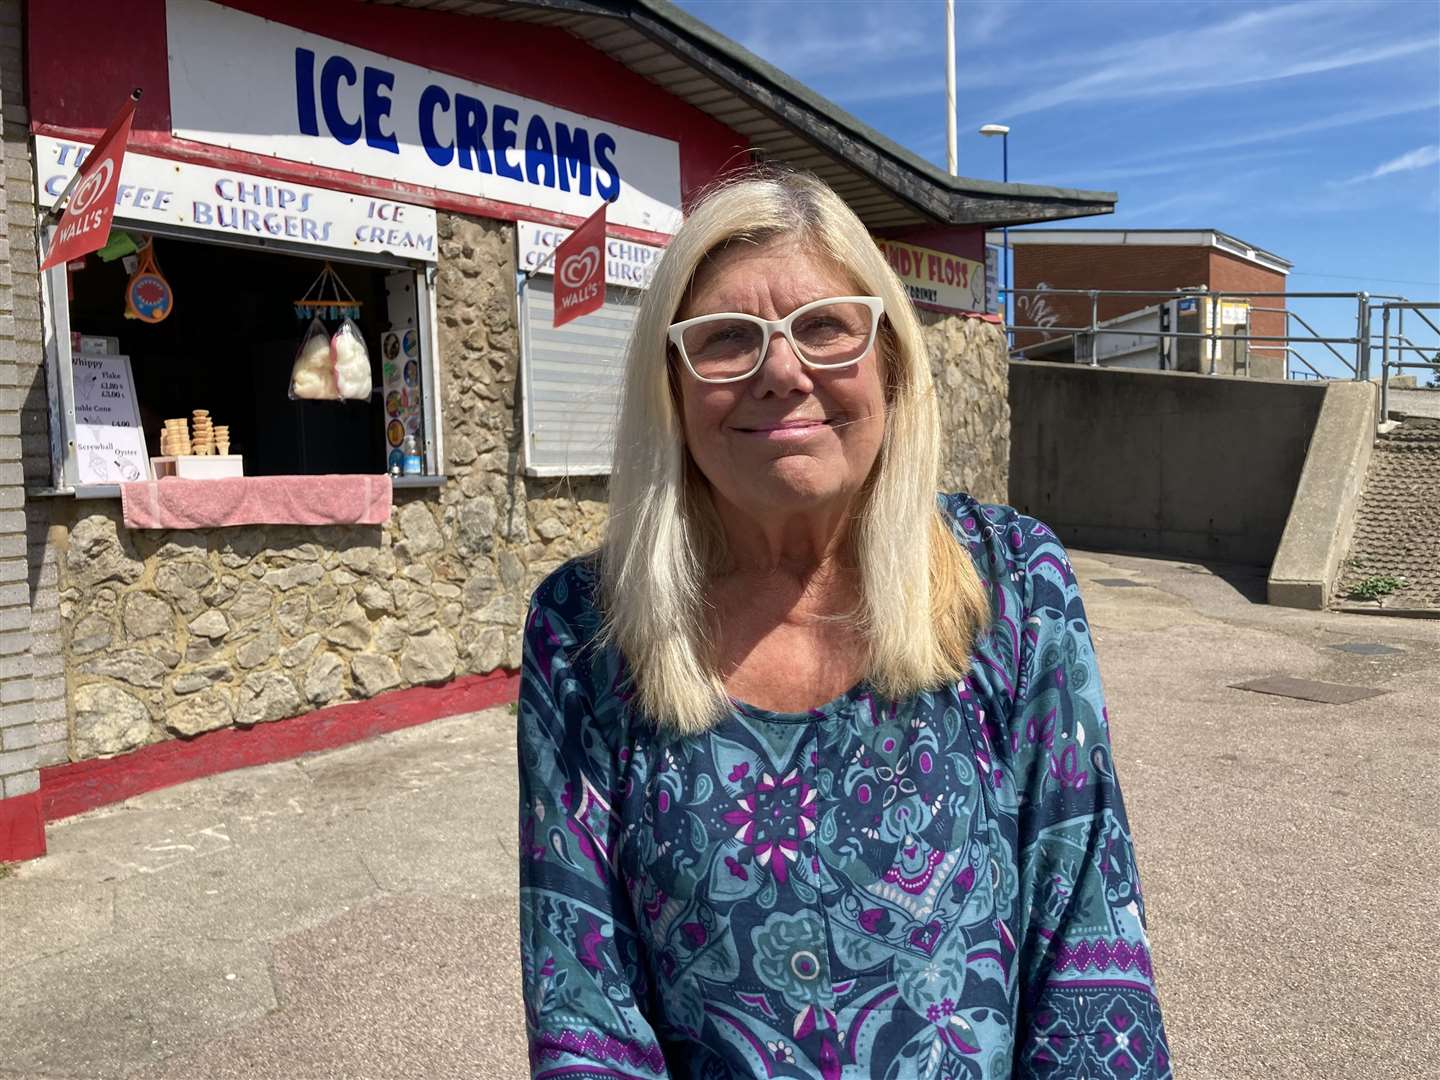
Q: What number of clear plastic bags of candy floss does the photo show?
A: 2